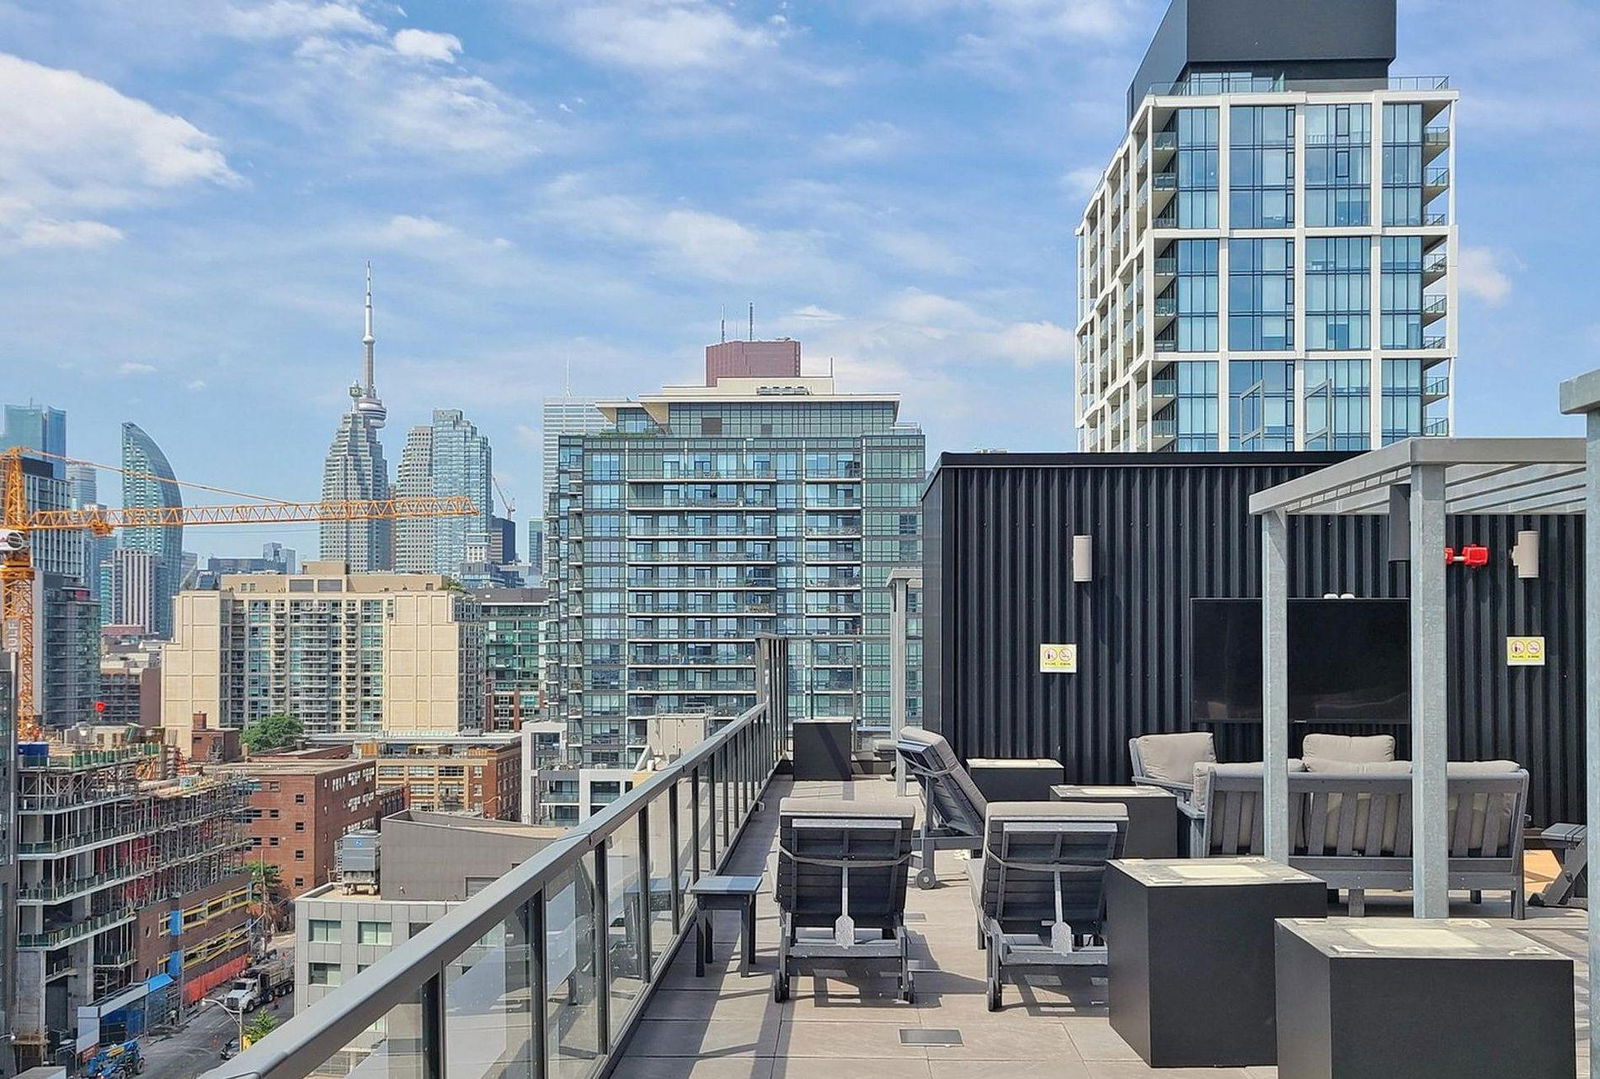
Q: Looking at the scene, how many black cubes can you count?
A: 5